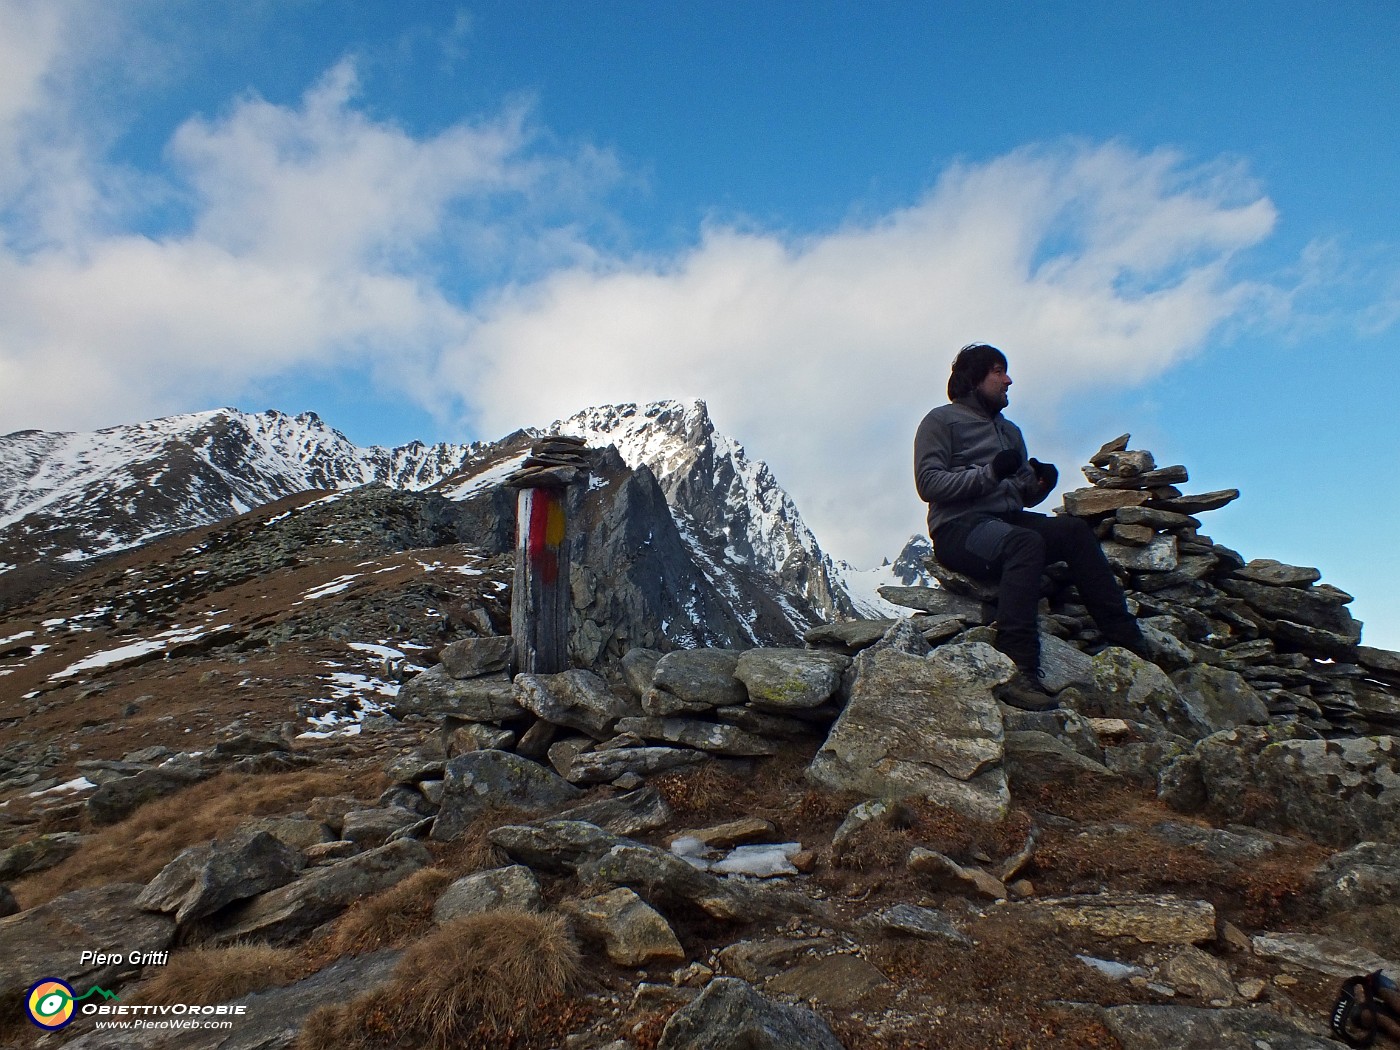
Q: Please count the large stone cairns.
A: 1